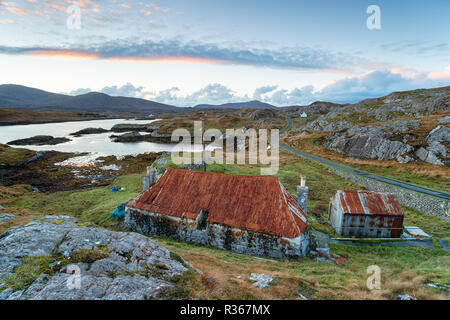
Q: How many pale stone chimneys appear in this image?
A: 2